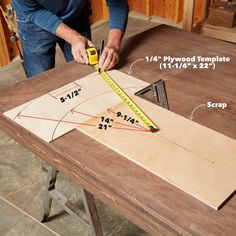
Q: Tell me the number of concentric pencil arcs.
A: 2